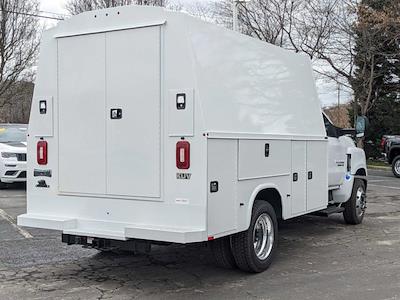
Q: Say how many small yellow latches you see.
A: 0